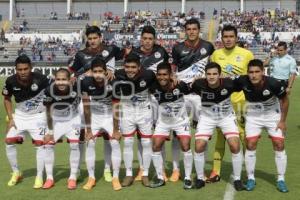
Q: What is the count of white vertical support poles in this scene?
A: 5